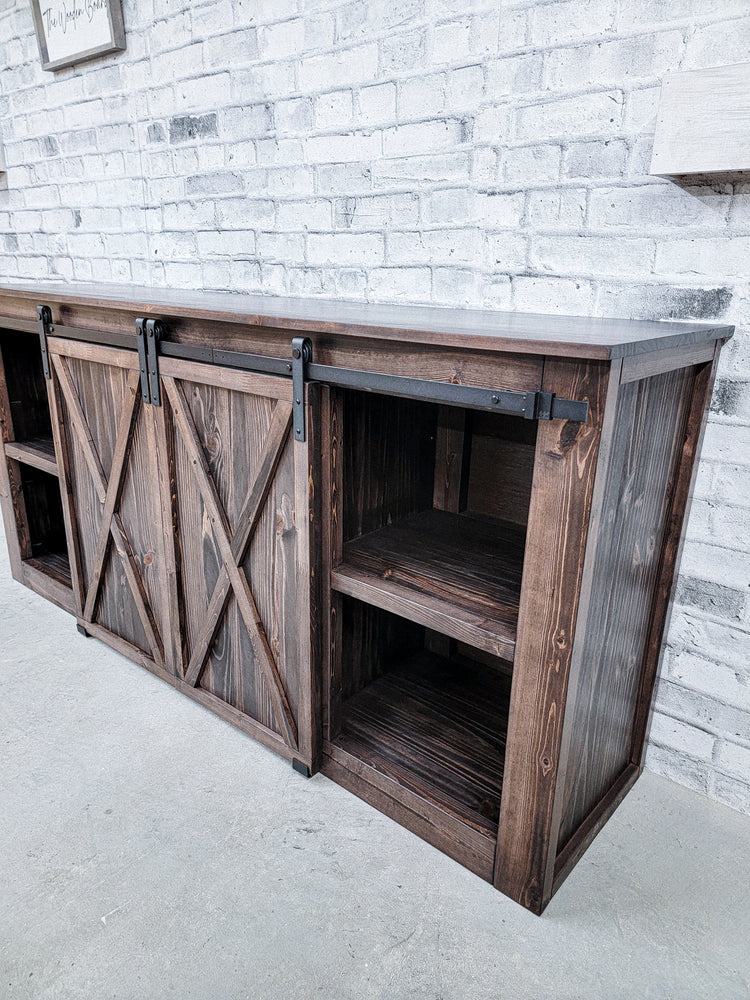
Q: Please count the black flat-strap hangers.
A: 4